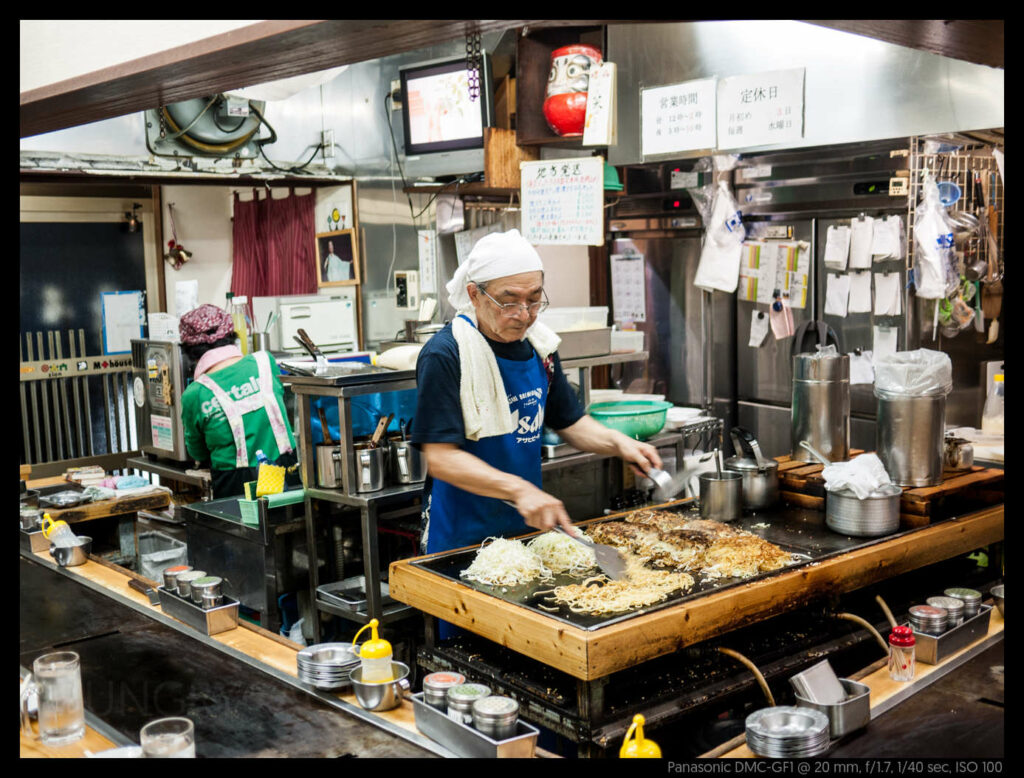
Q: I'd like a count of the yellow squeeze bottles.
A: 3